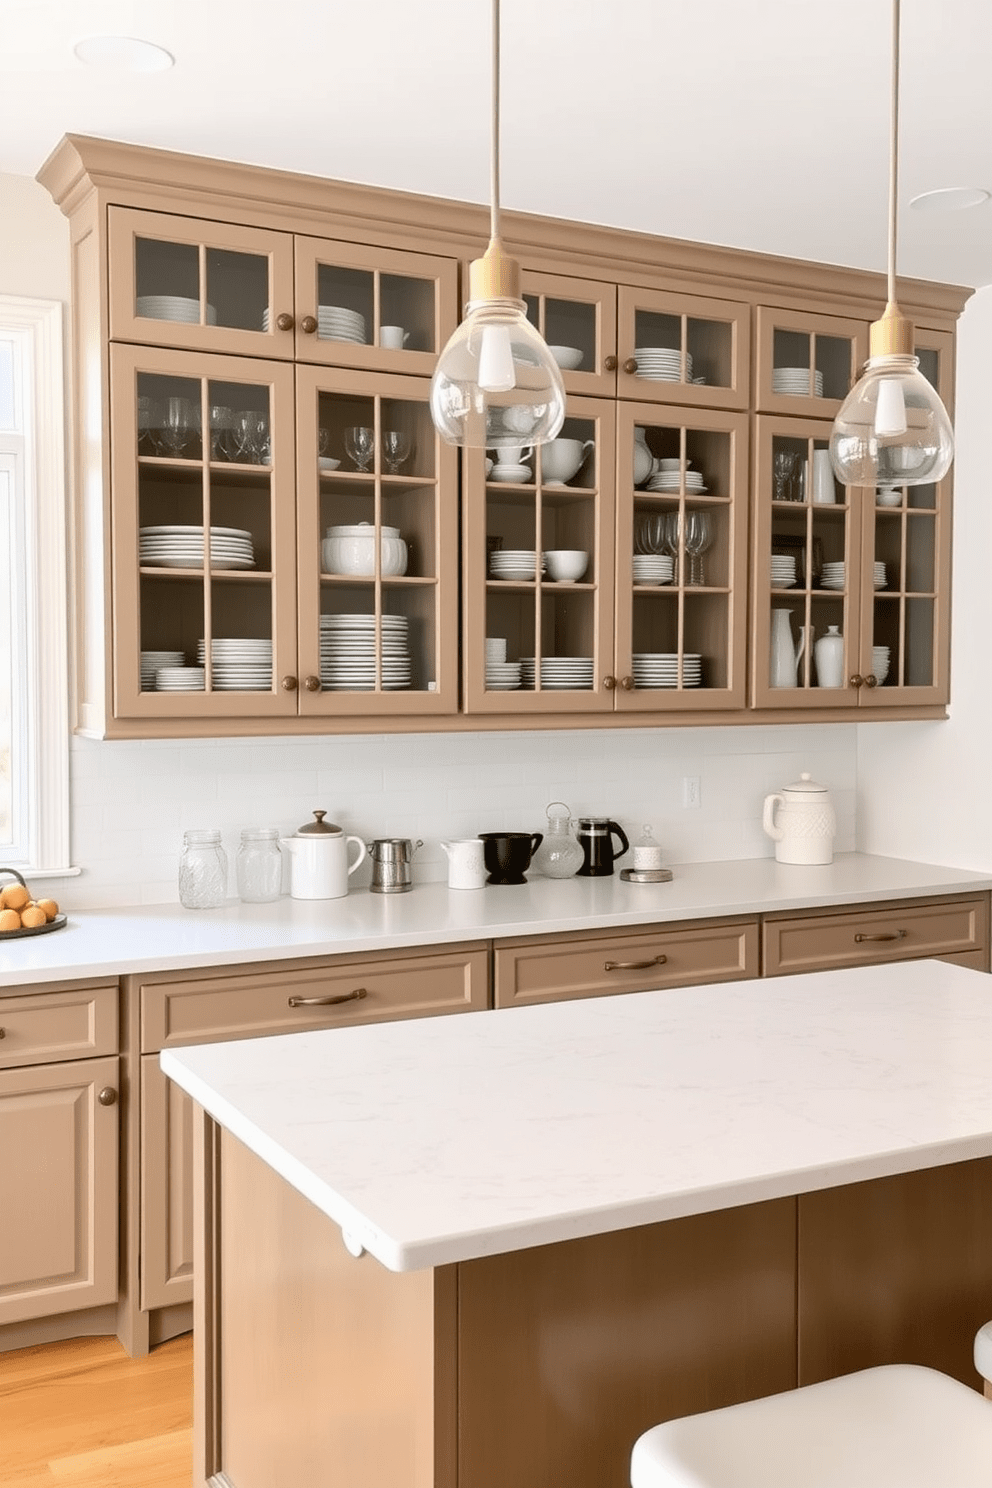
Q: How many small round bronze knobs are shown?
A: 11